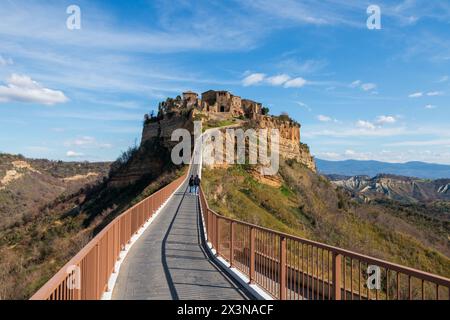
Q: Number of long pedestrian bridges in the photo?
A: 1